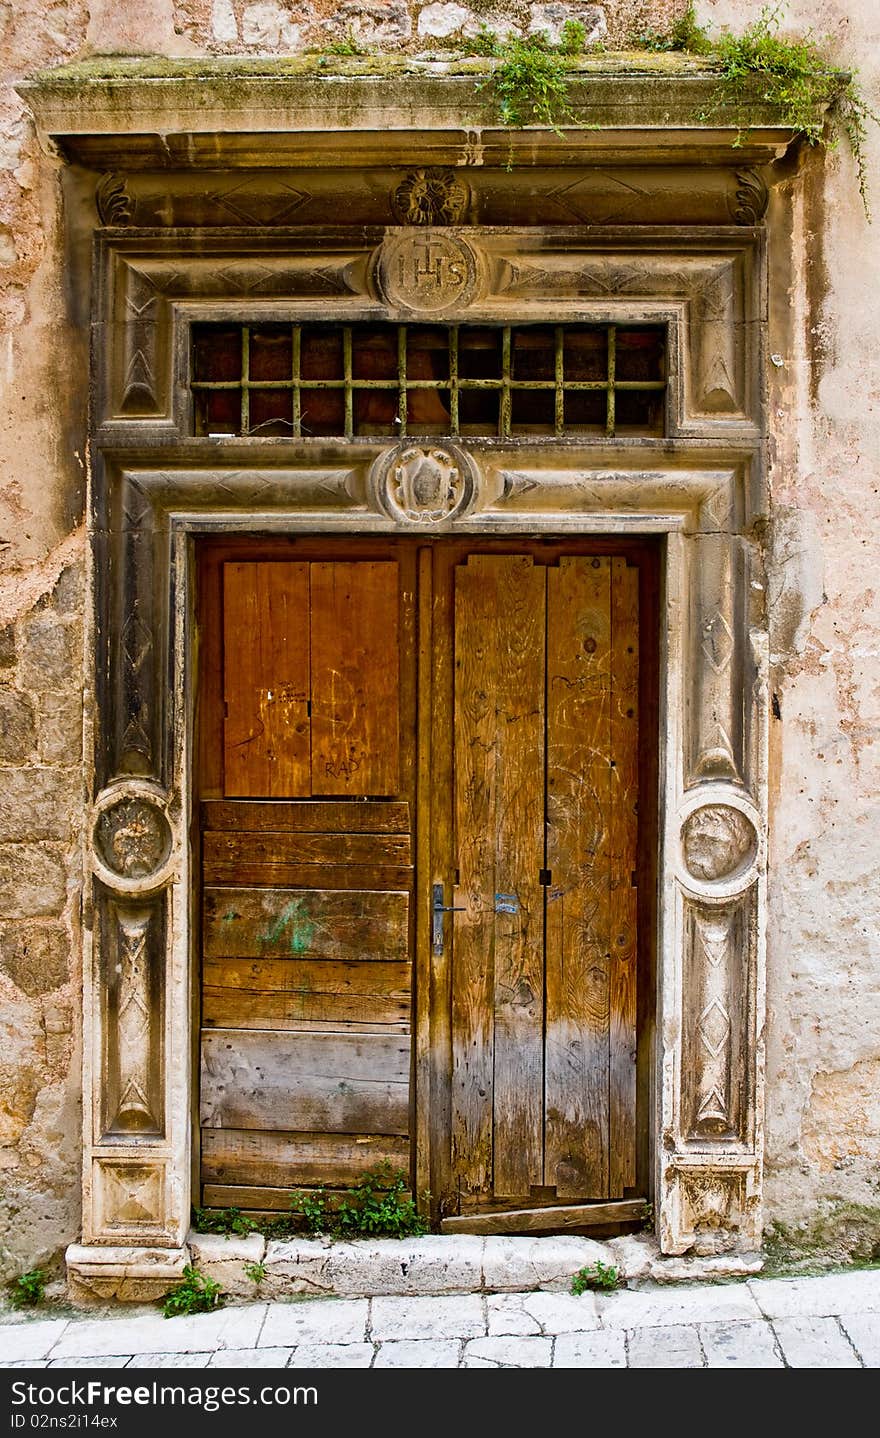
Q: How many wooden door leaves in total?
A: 2